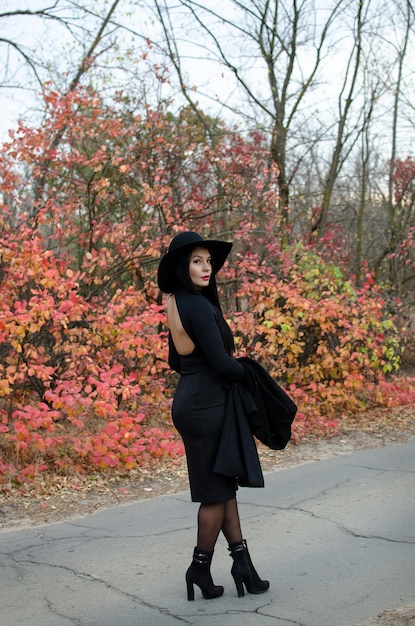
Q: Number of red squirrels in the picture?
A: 0